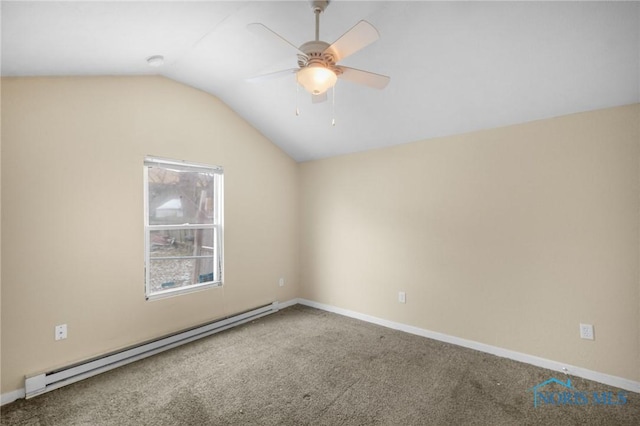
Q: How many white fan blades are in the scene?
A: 5